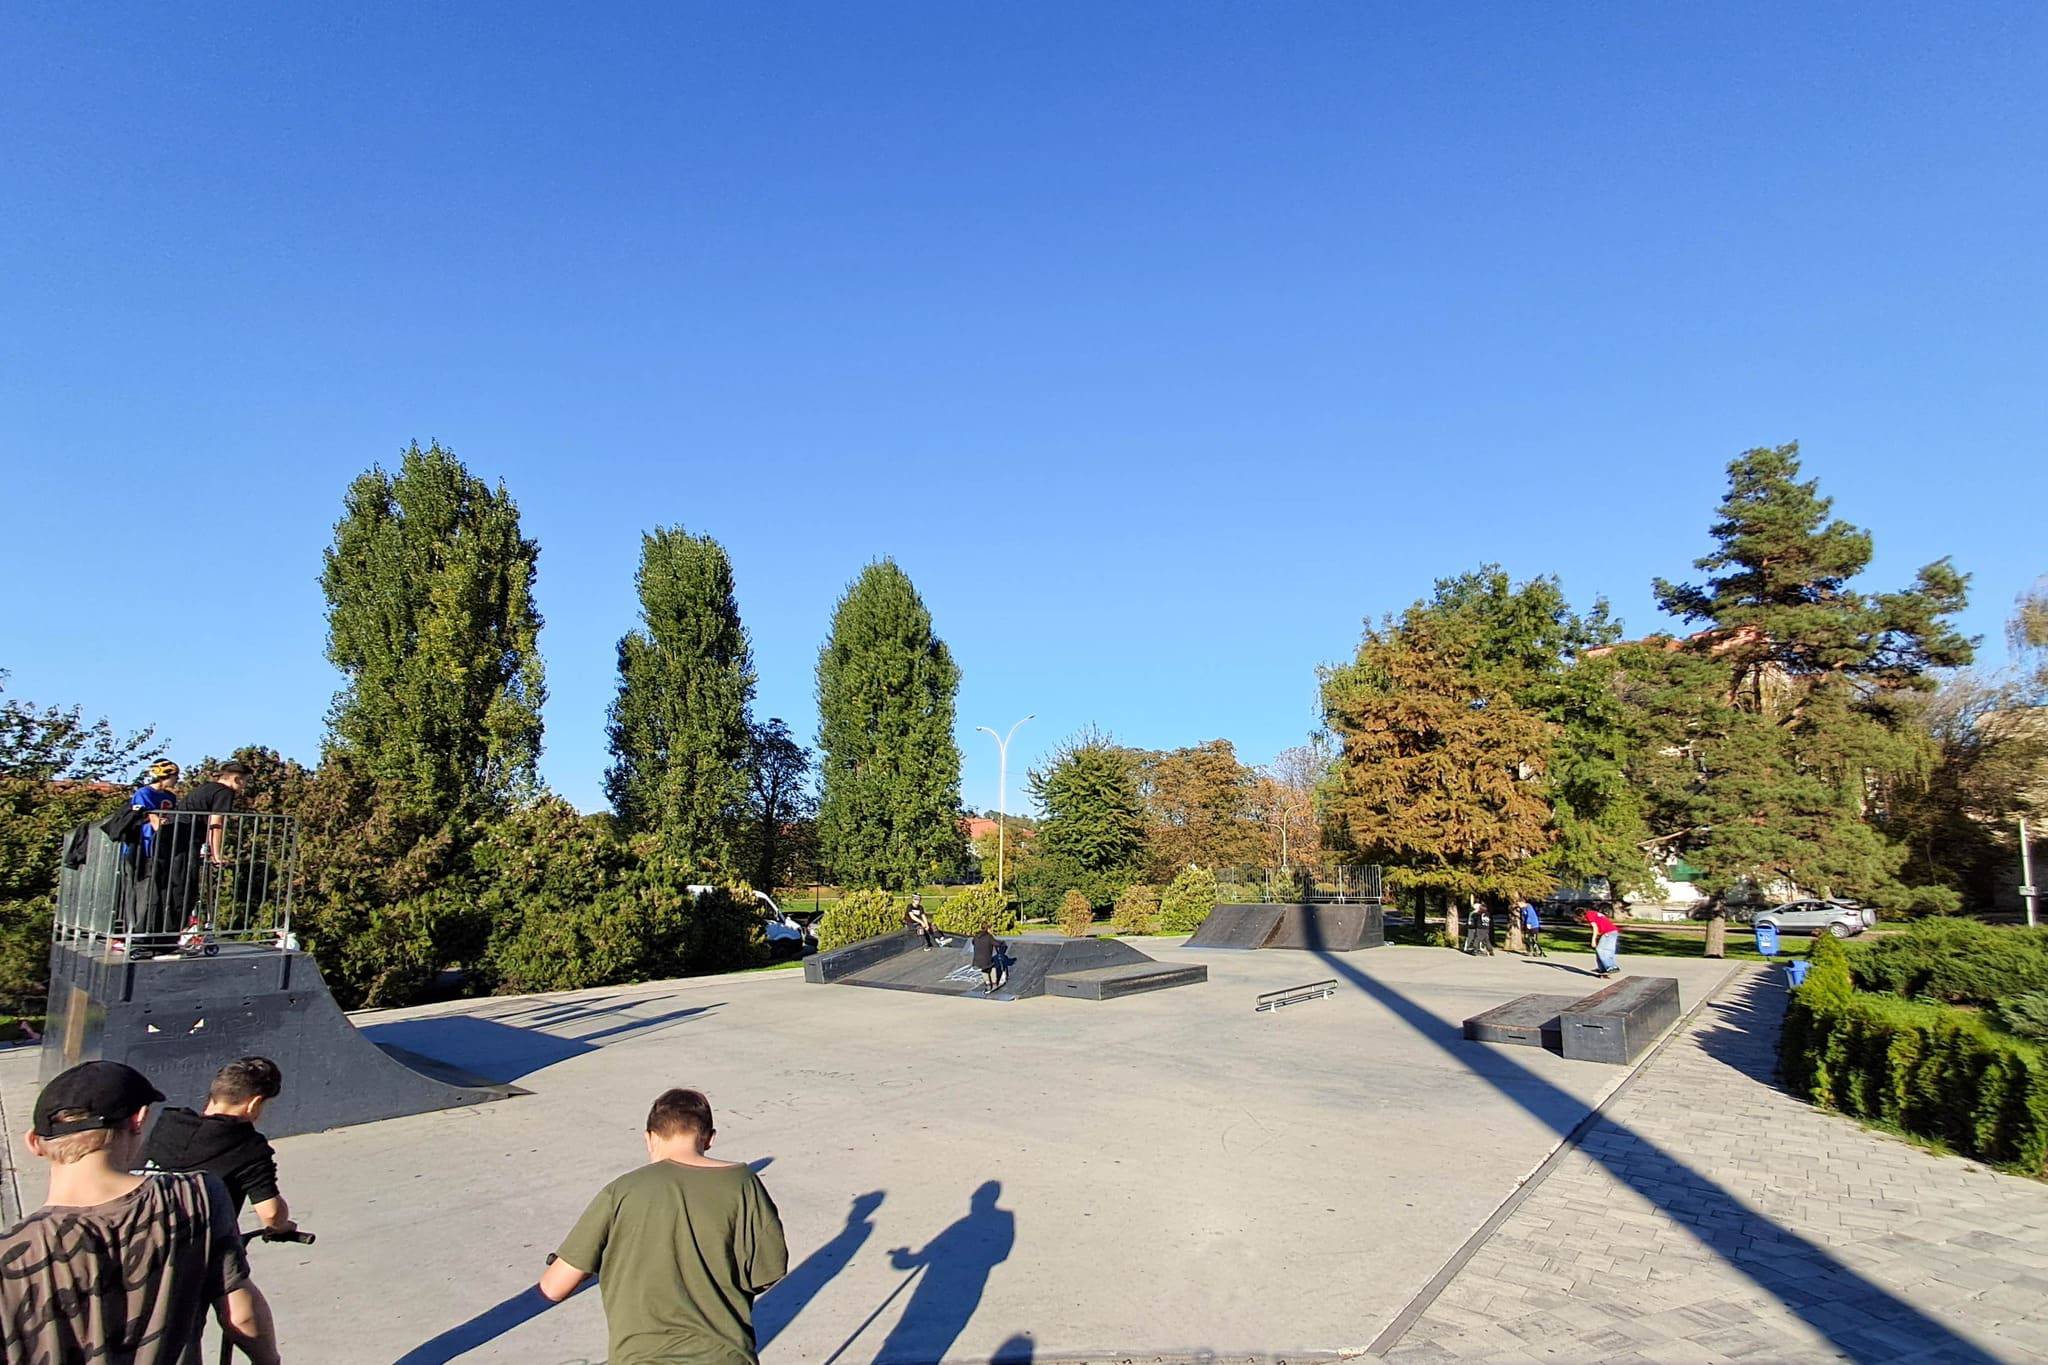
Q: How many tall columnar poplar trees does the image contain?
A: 3